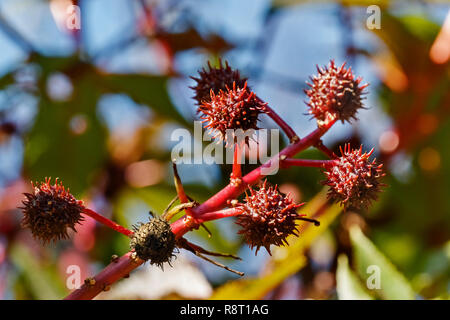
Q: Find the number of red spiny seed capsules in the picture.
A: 6